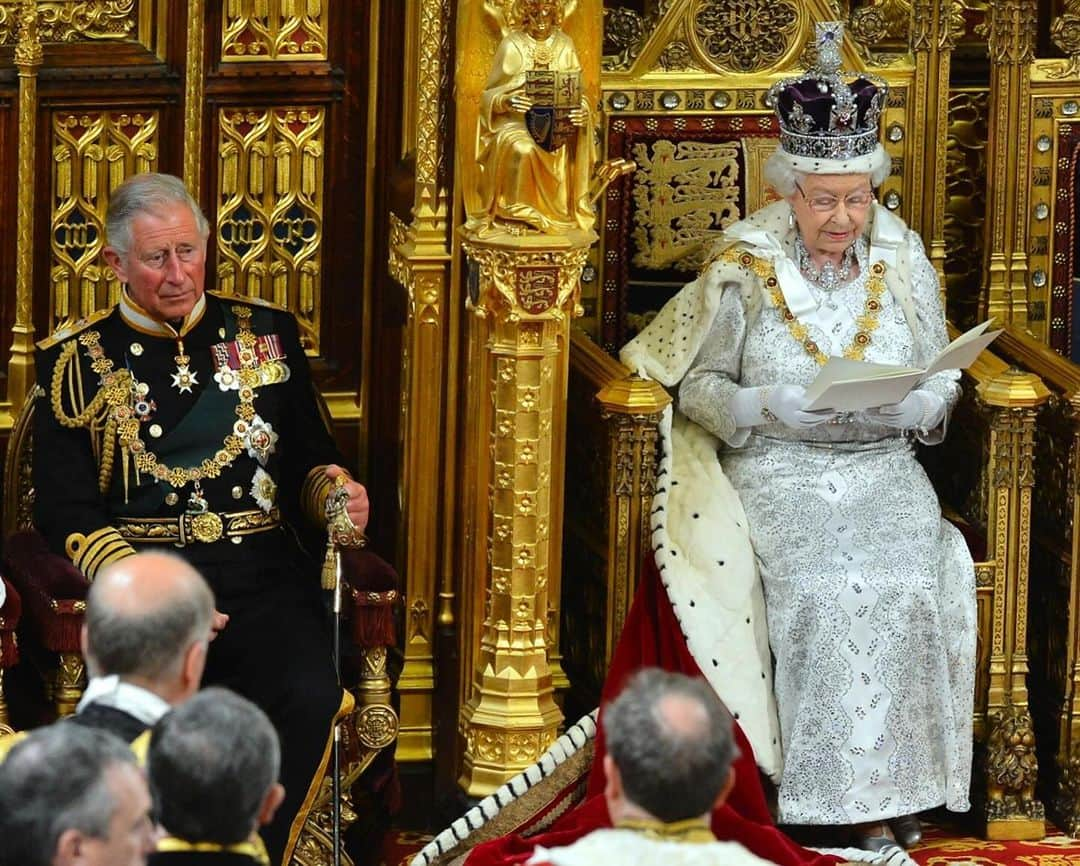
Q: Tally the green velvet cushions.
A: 0